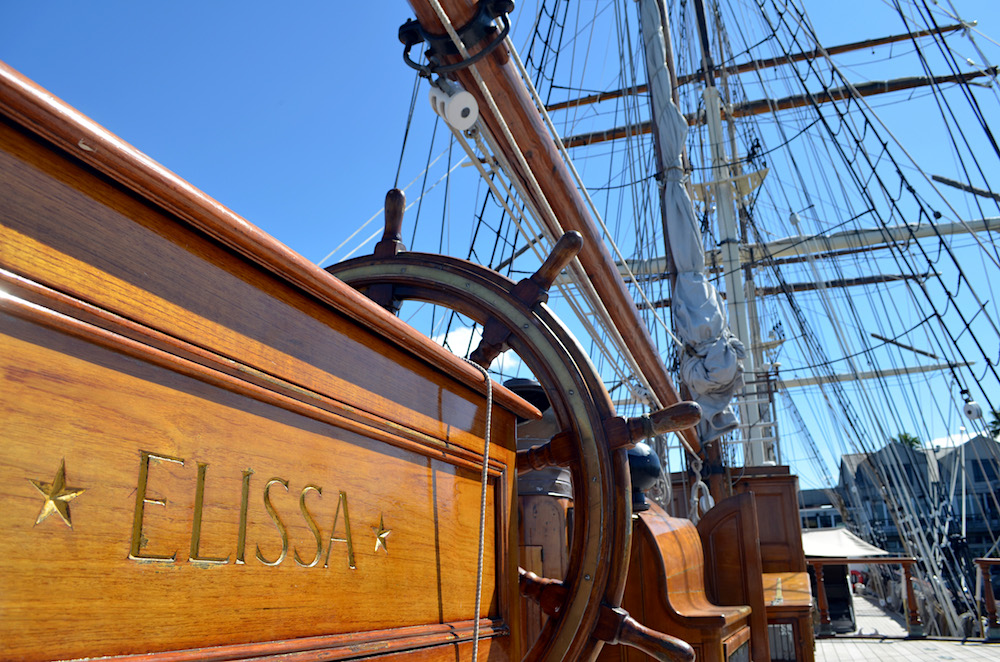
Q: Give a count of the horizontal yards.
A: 6